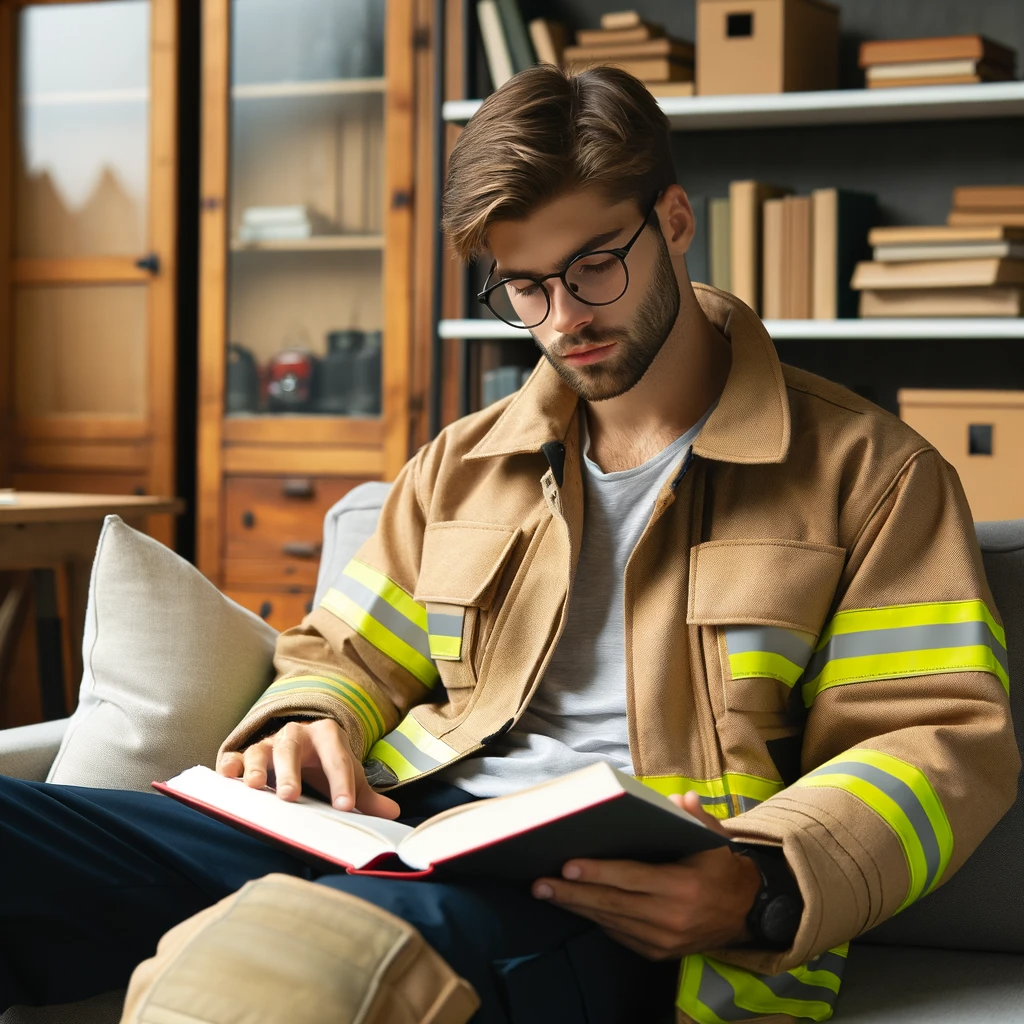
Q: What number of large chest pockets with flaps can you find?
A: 2